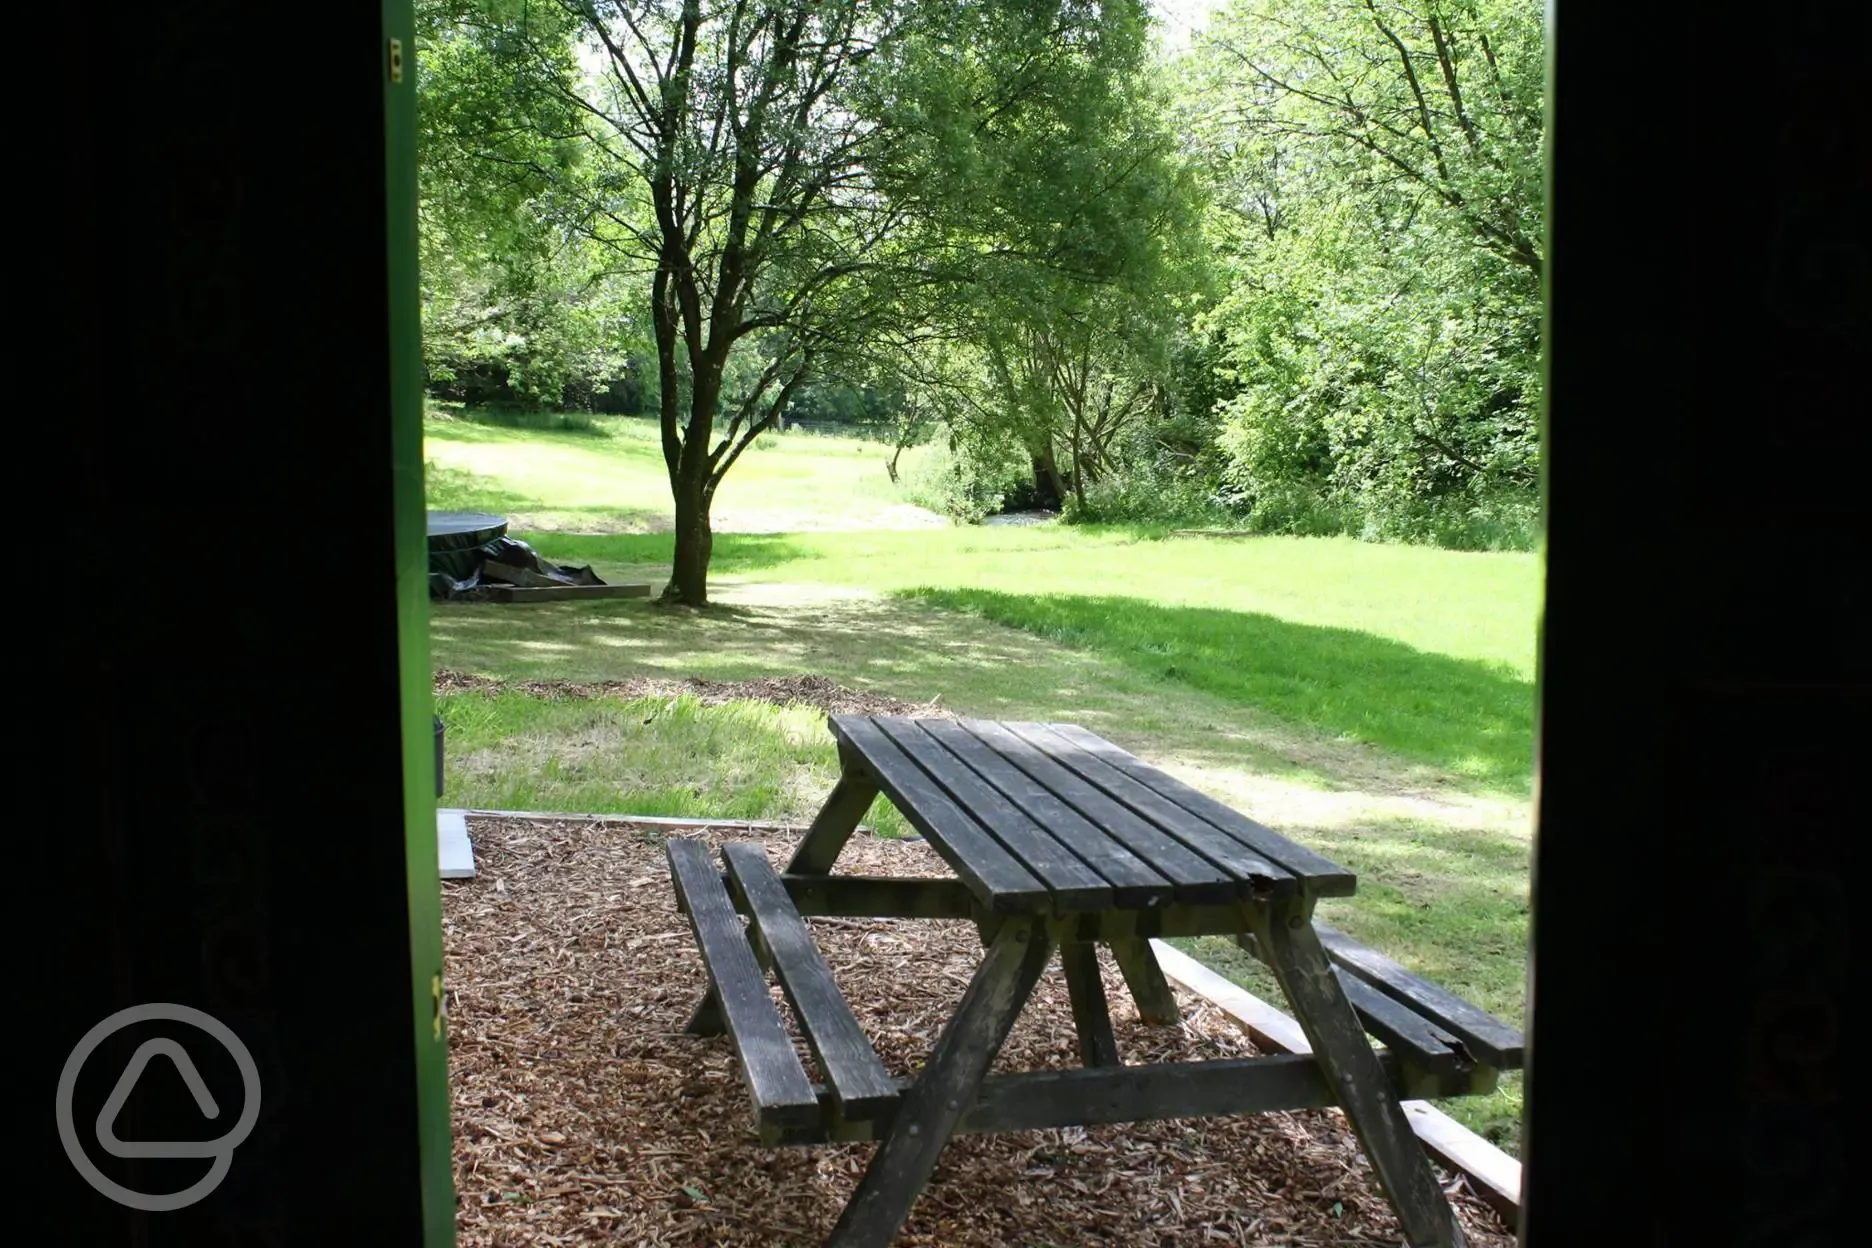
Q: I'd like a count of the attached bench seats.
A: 2